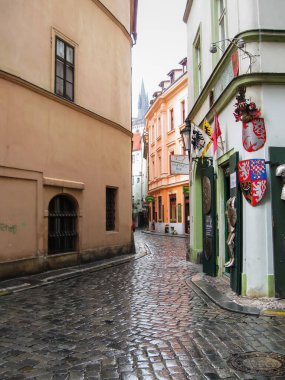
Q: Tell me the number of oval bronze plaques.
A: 1